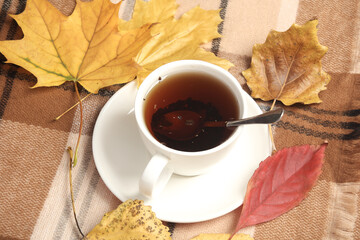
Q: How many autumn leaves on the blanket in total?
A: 6